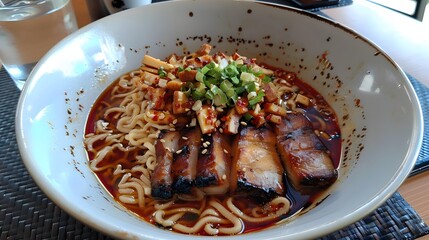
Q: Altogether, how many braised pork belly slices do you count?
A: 5